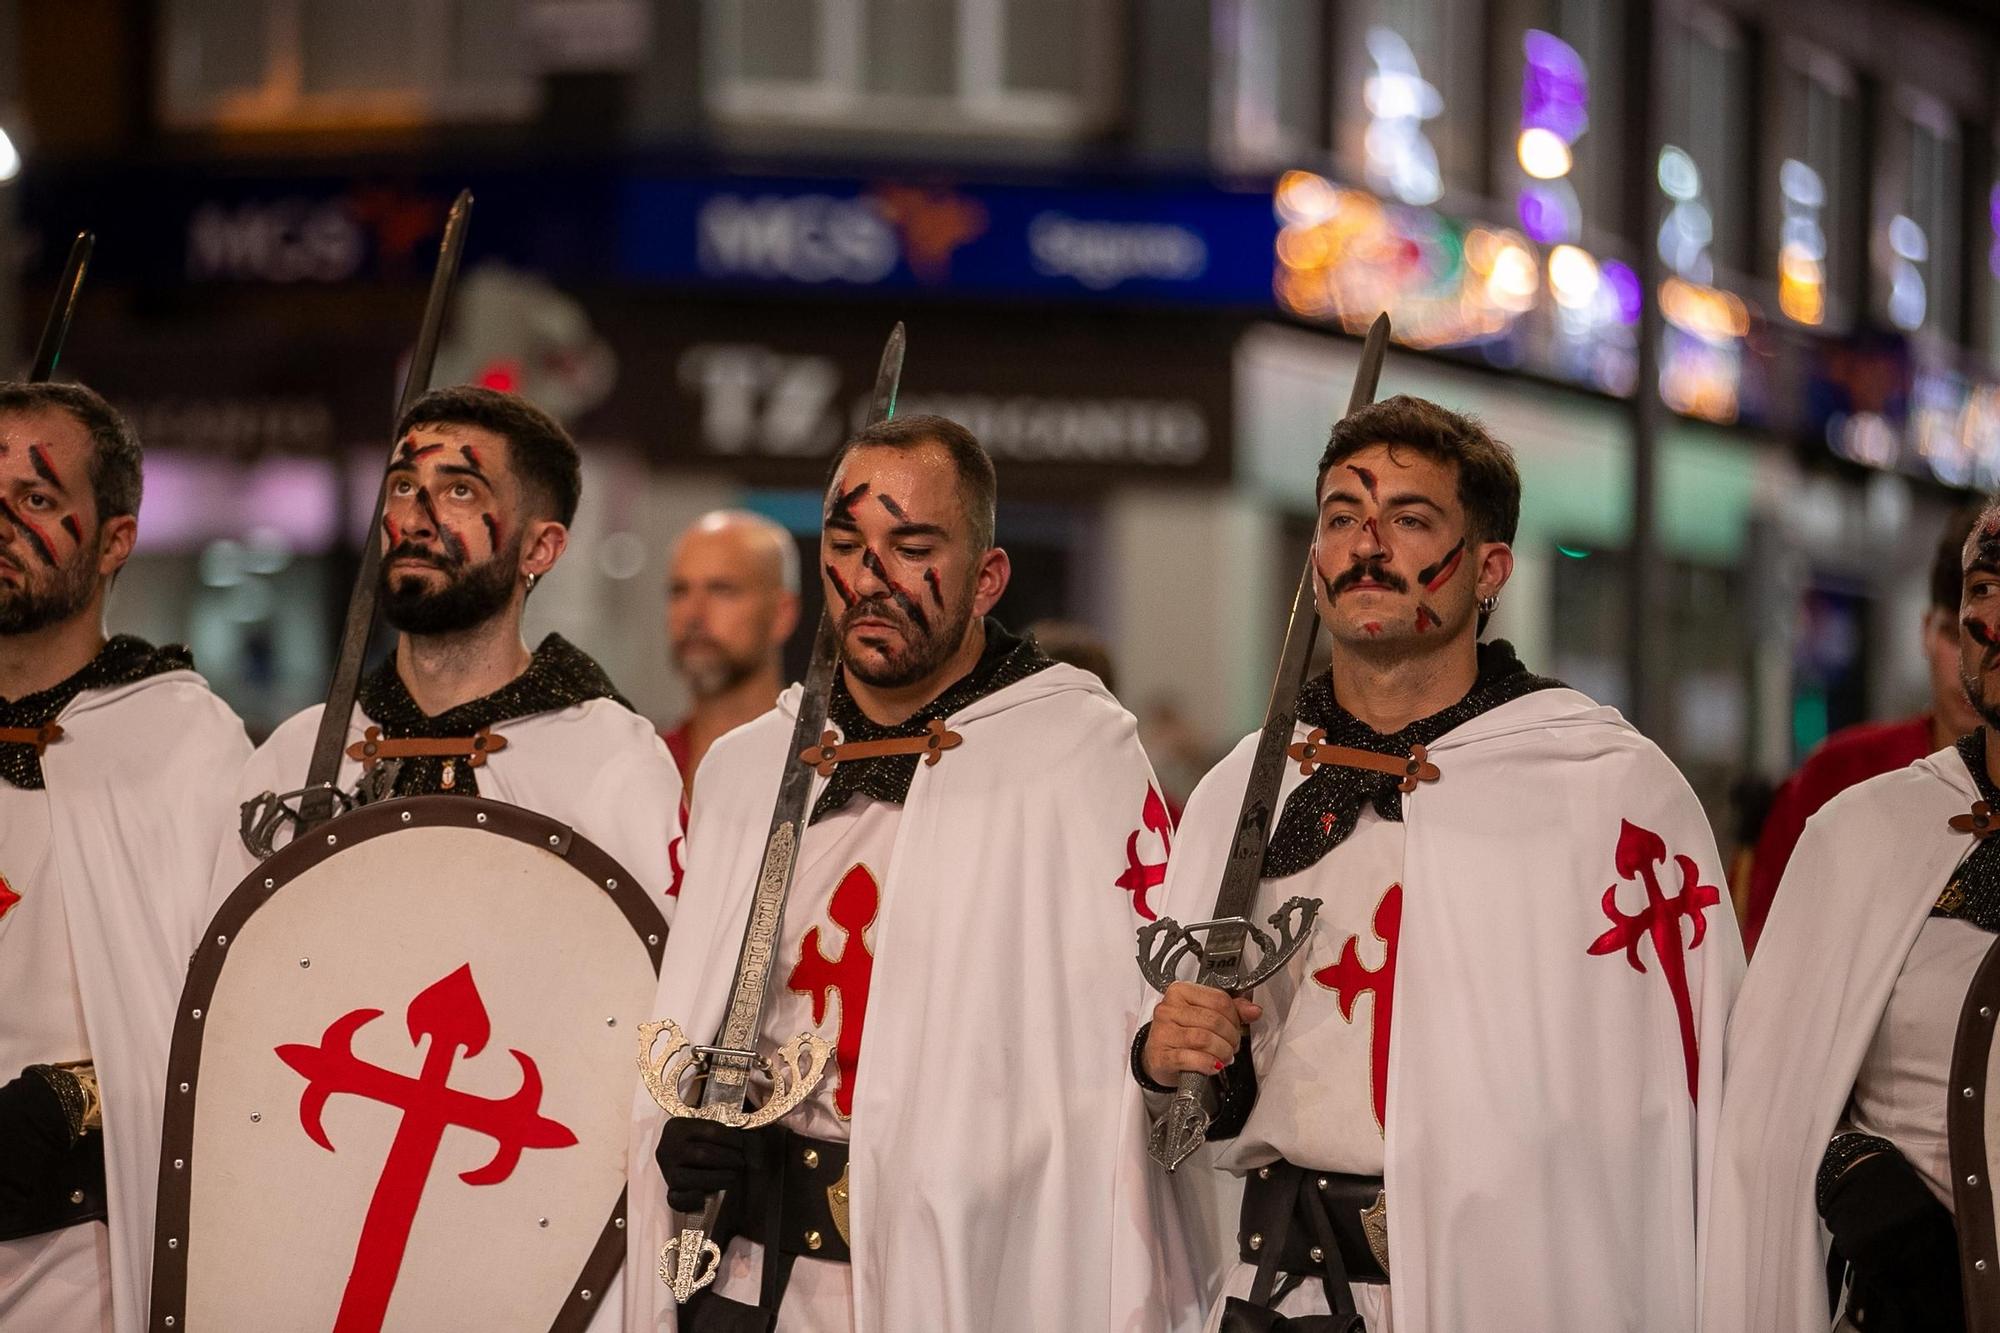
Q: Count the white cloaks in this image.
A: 5